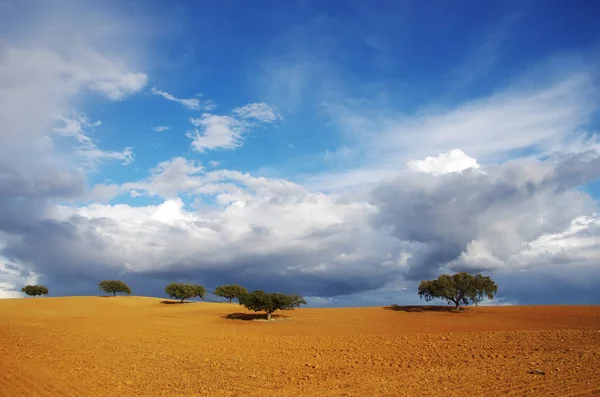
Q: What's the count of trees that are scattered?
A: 6